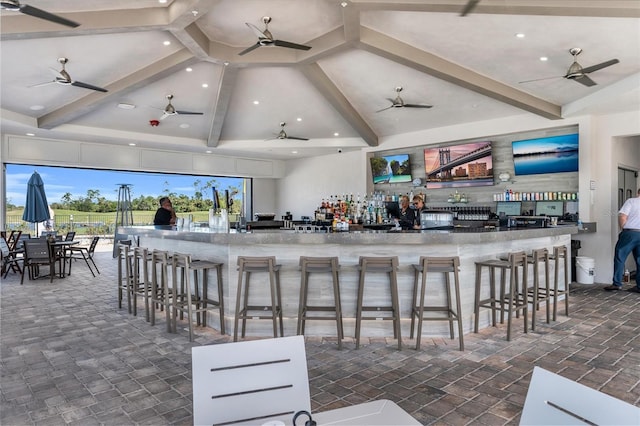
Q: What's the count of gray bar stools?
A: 11